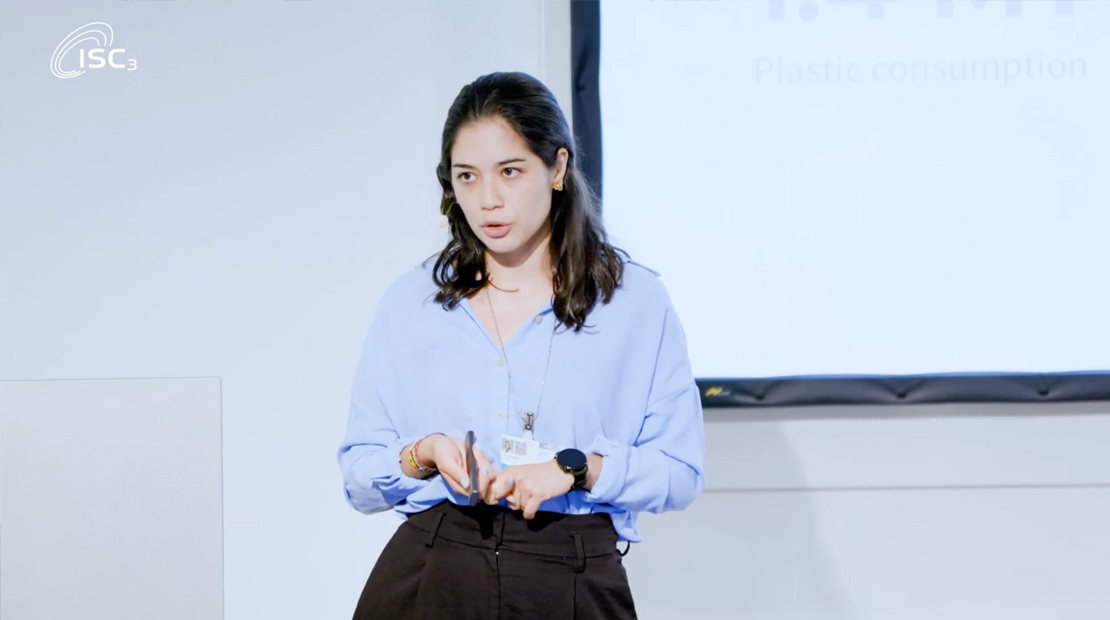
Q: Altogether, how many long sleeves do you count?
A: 2